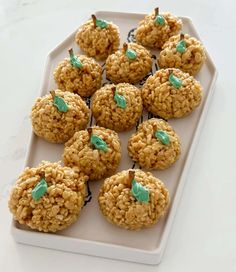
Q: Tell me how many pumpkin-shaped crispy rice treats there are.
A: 12